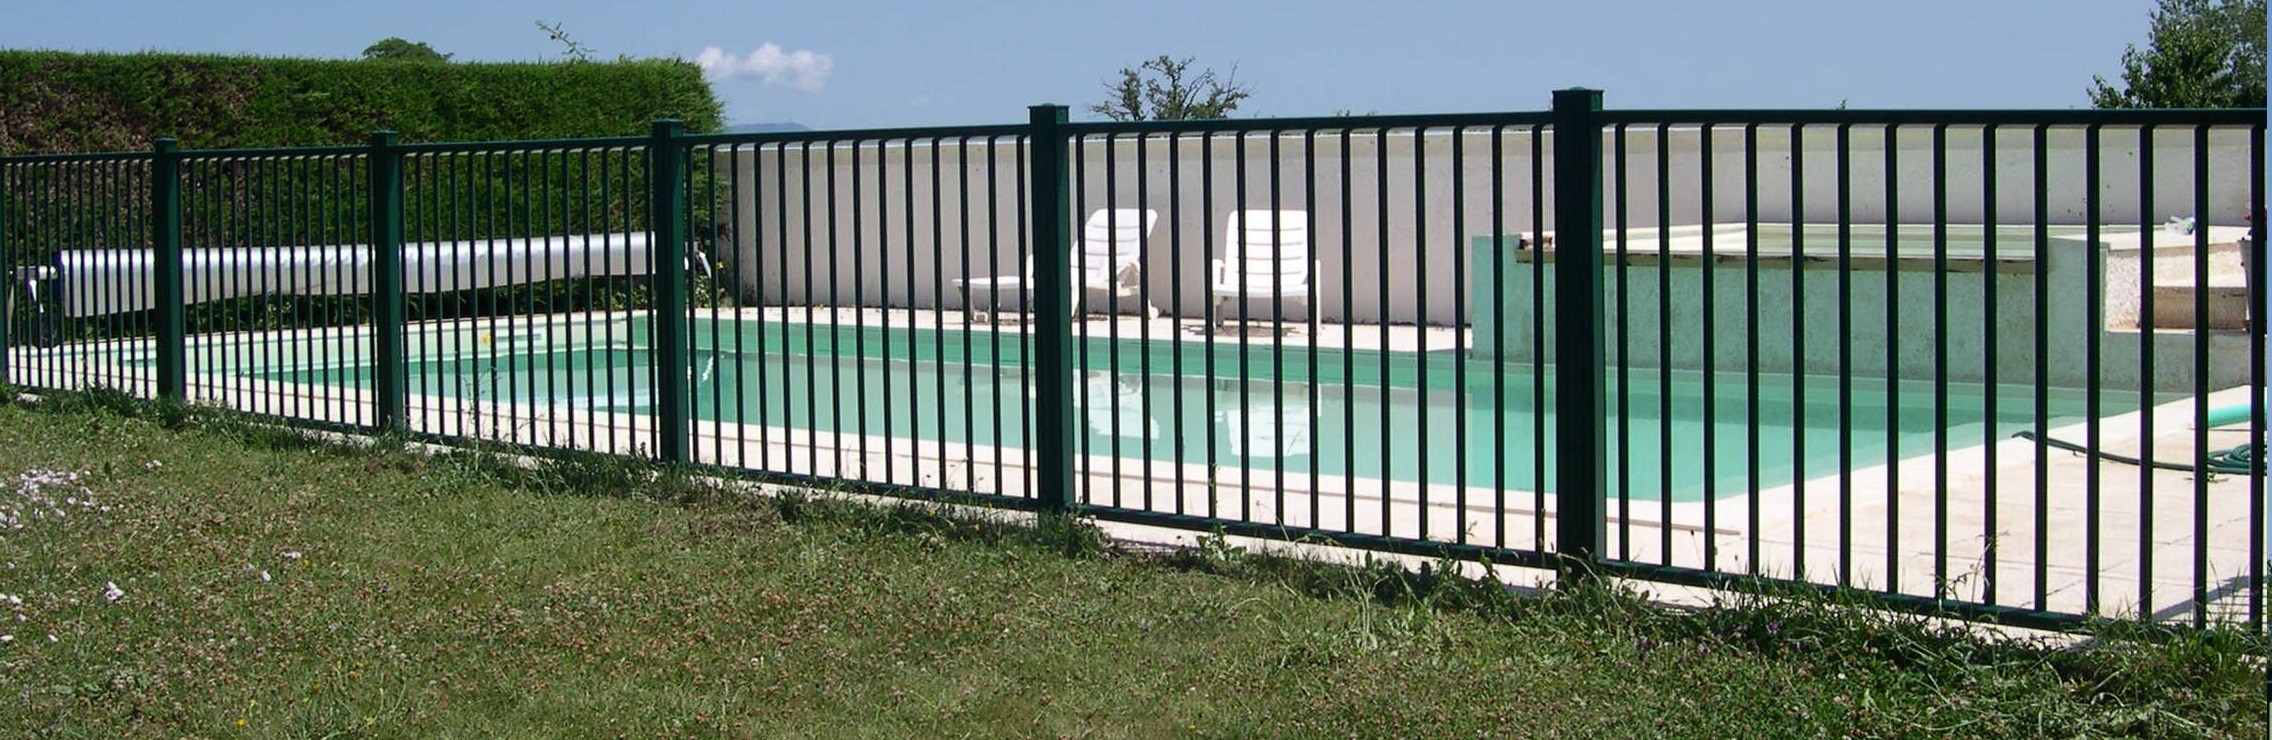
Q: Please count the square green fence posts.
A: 5